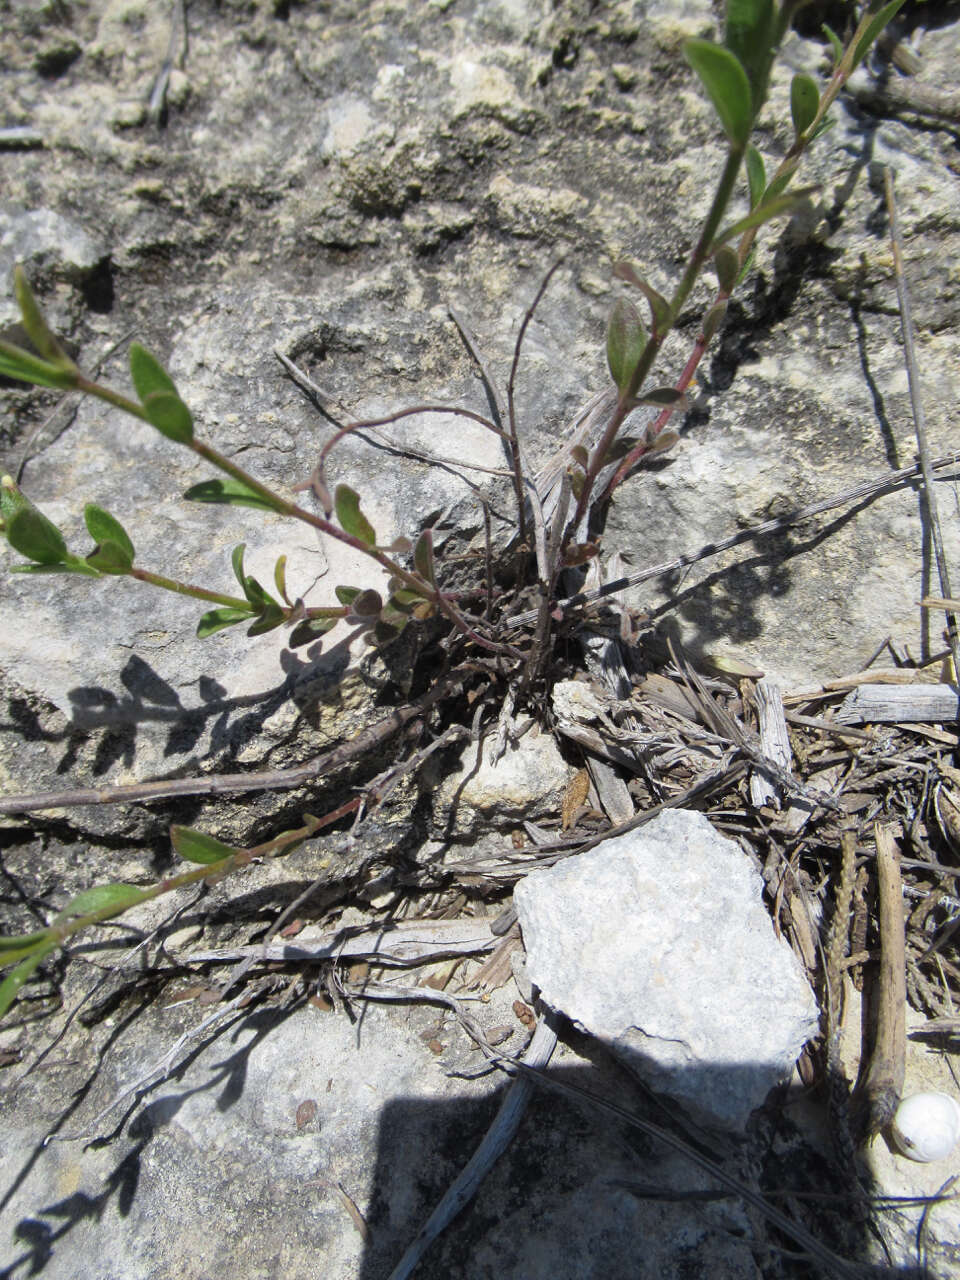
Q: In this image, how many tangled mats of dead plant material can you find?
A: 1